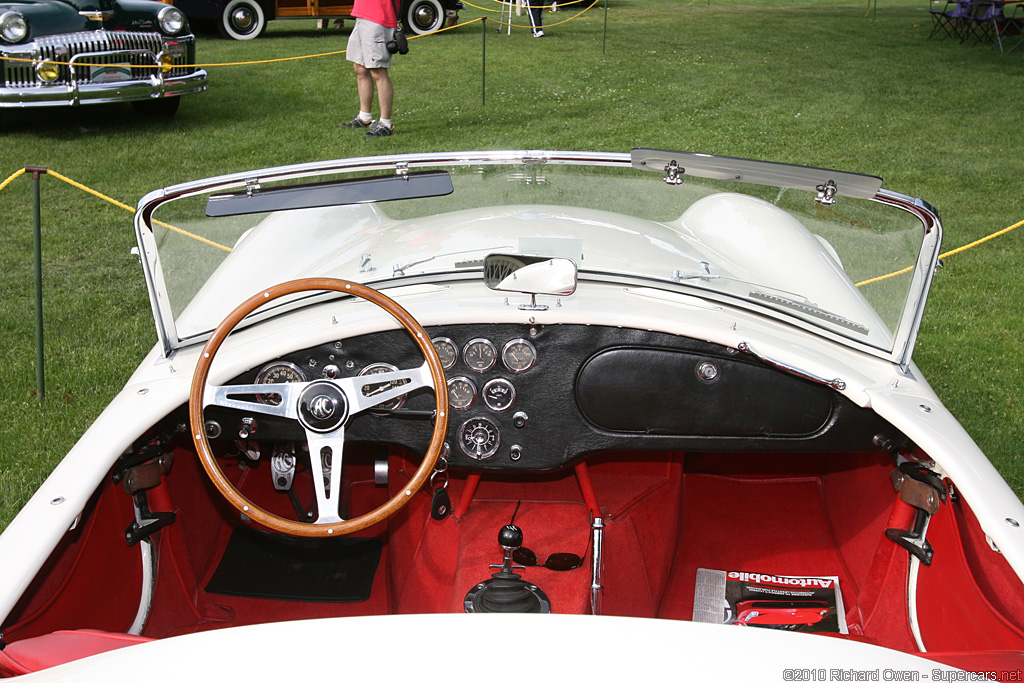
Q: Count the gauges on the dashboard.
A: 8